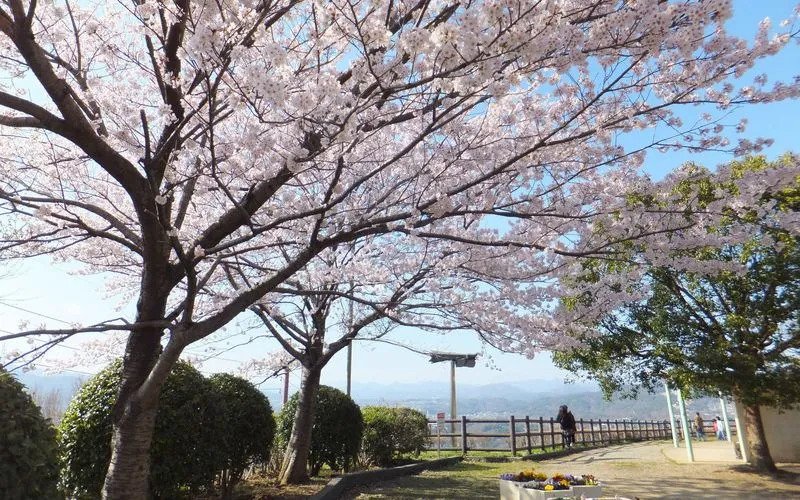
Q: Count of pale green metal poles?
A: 3